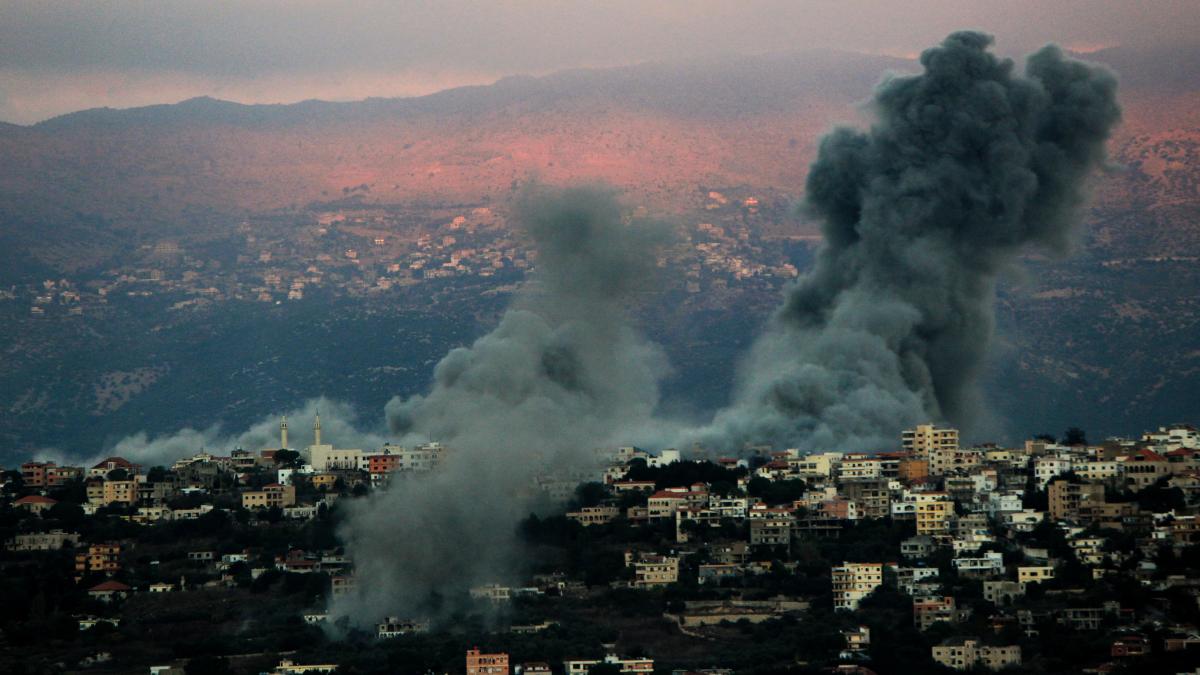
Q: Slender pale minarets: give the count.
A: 2